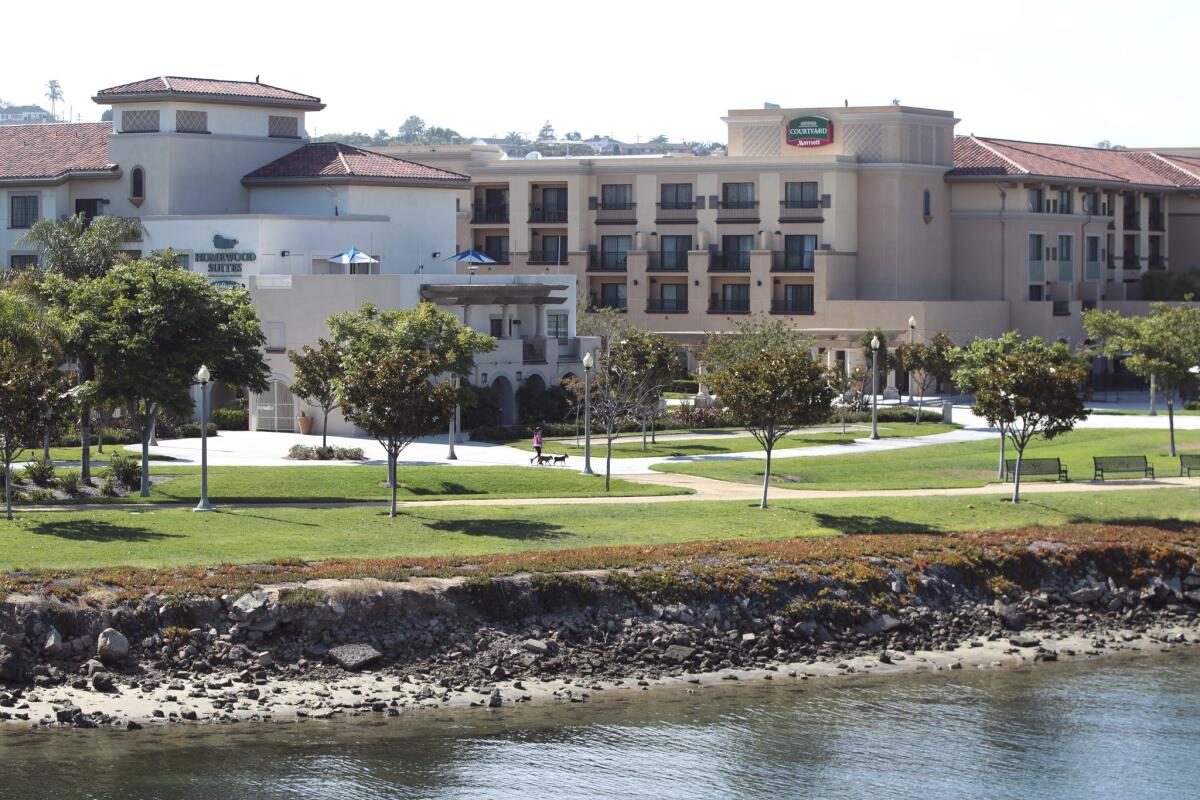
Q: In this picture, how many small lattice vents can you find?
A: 3